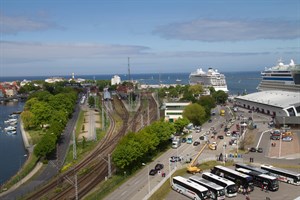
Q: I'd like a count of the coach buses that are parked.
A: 7